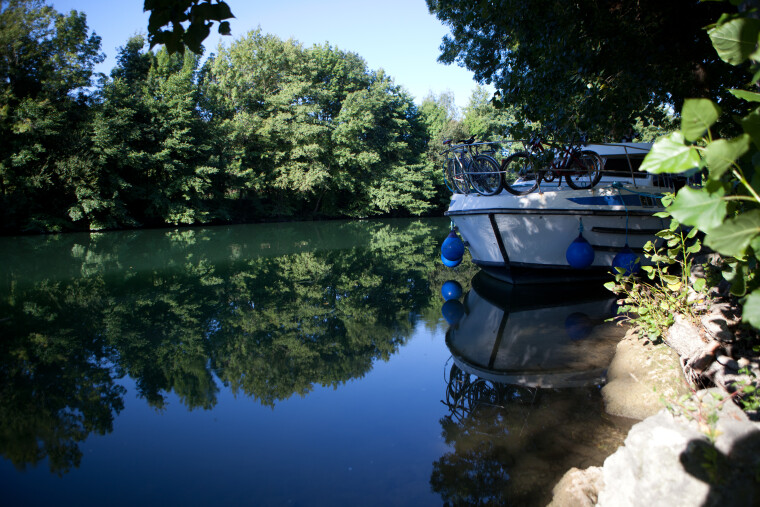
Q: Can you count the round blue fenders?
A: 4